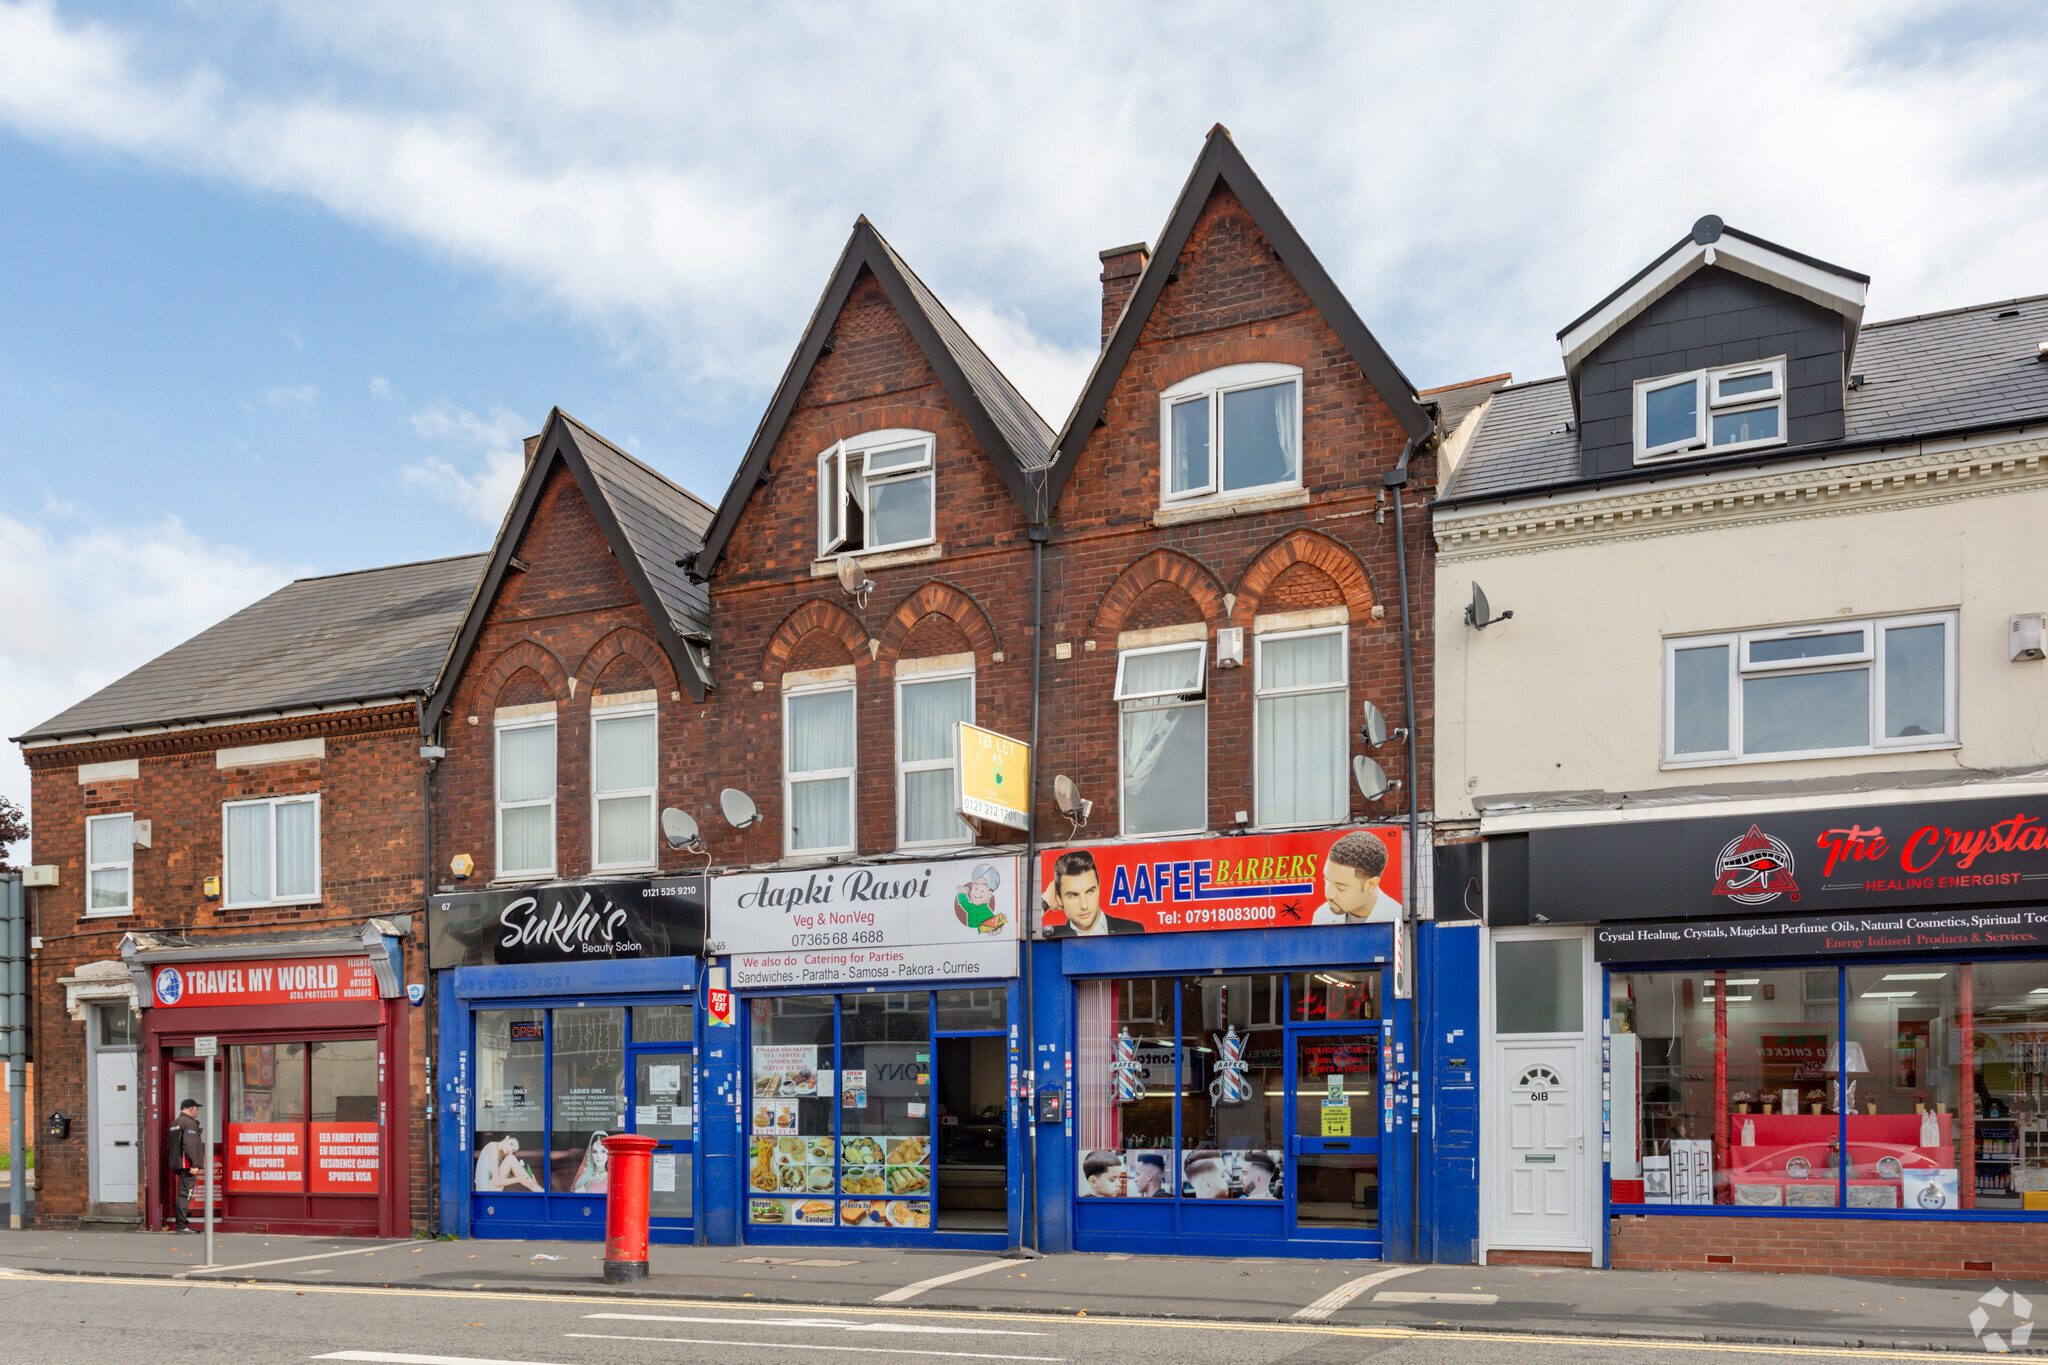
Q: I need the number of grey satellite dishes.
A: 7